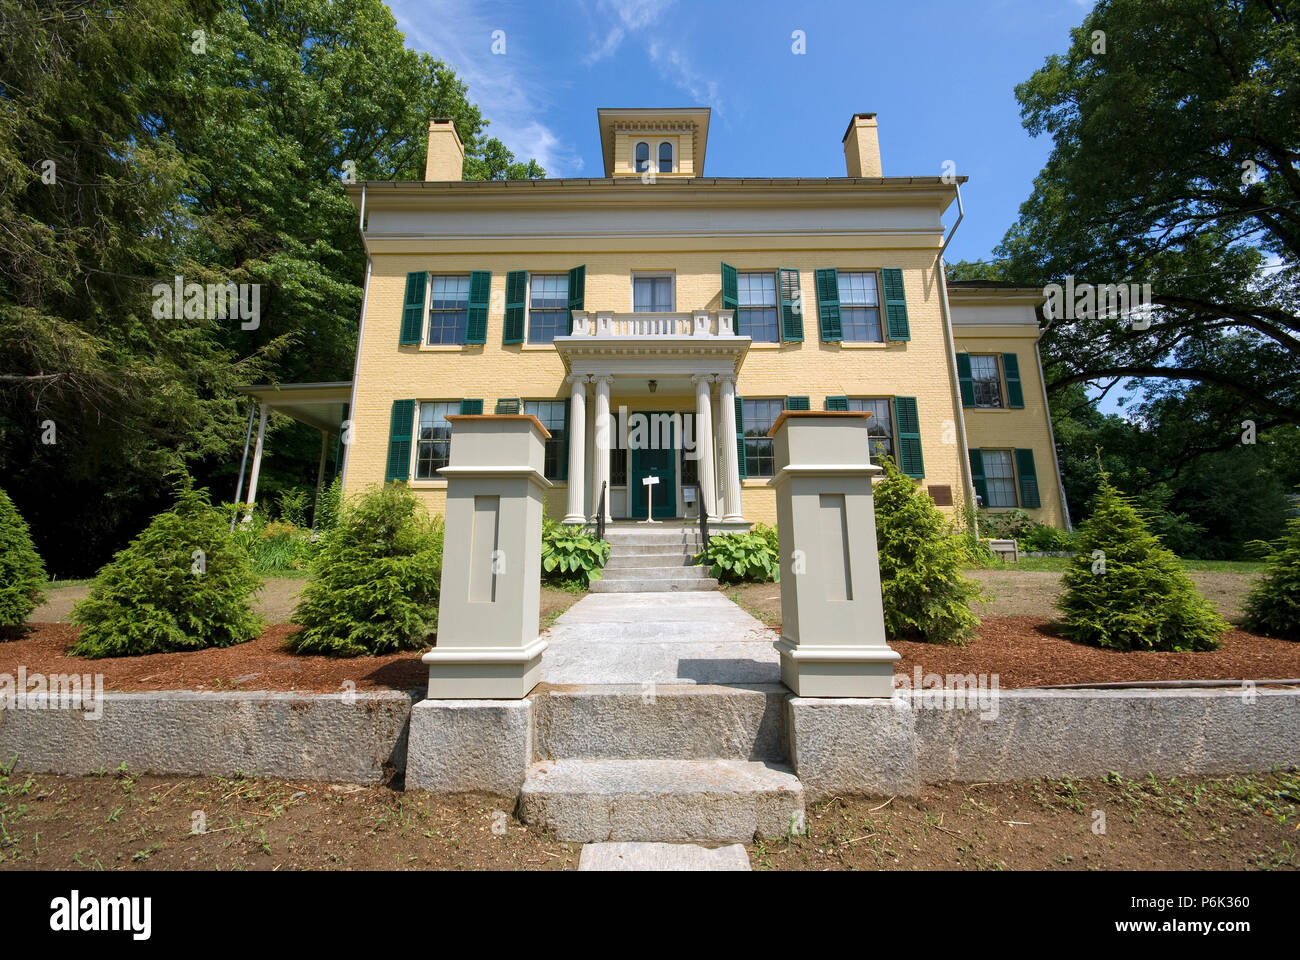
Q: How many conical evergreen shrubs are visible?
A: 6